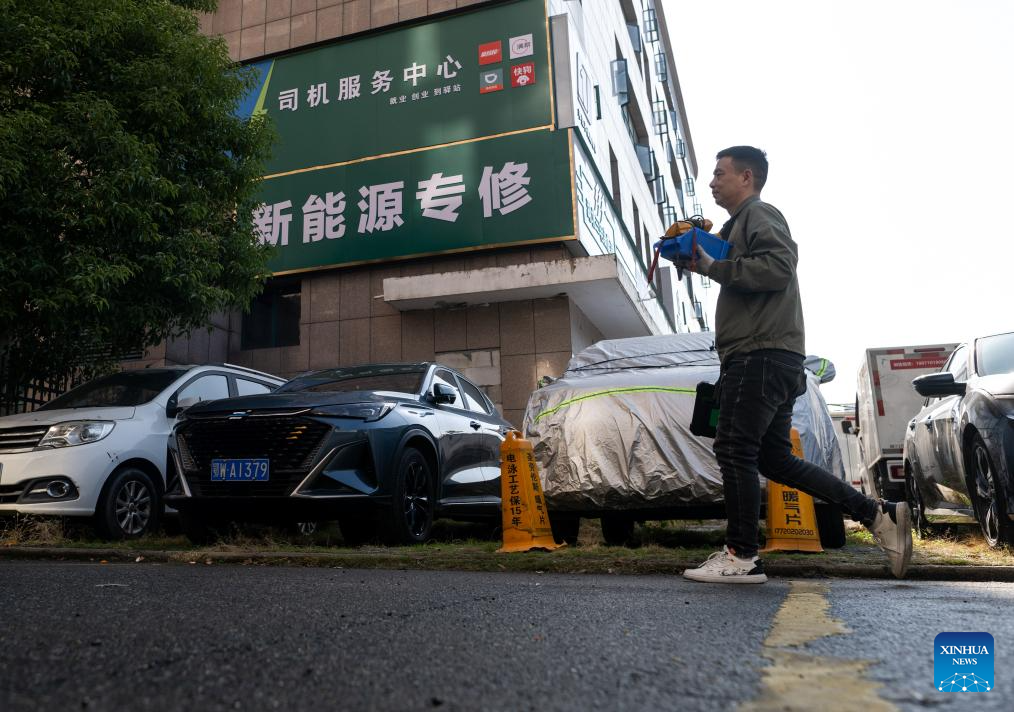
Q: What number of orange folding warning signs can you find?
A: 2